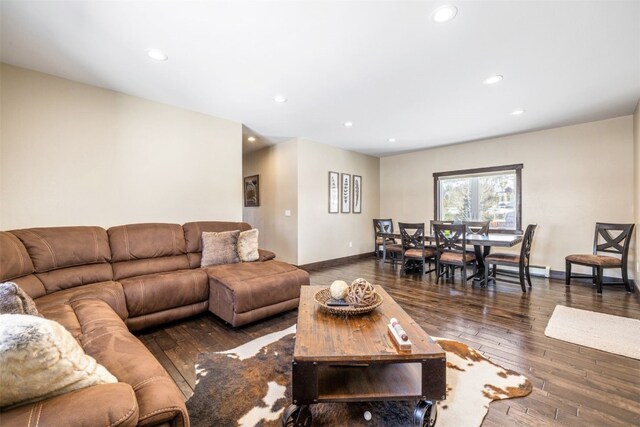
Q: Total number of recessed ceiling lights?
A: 8